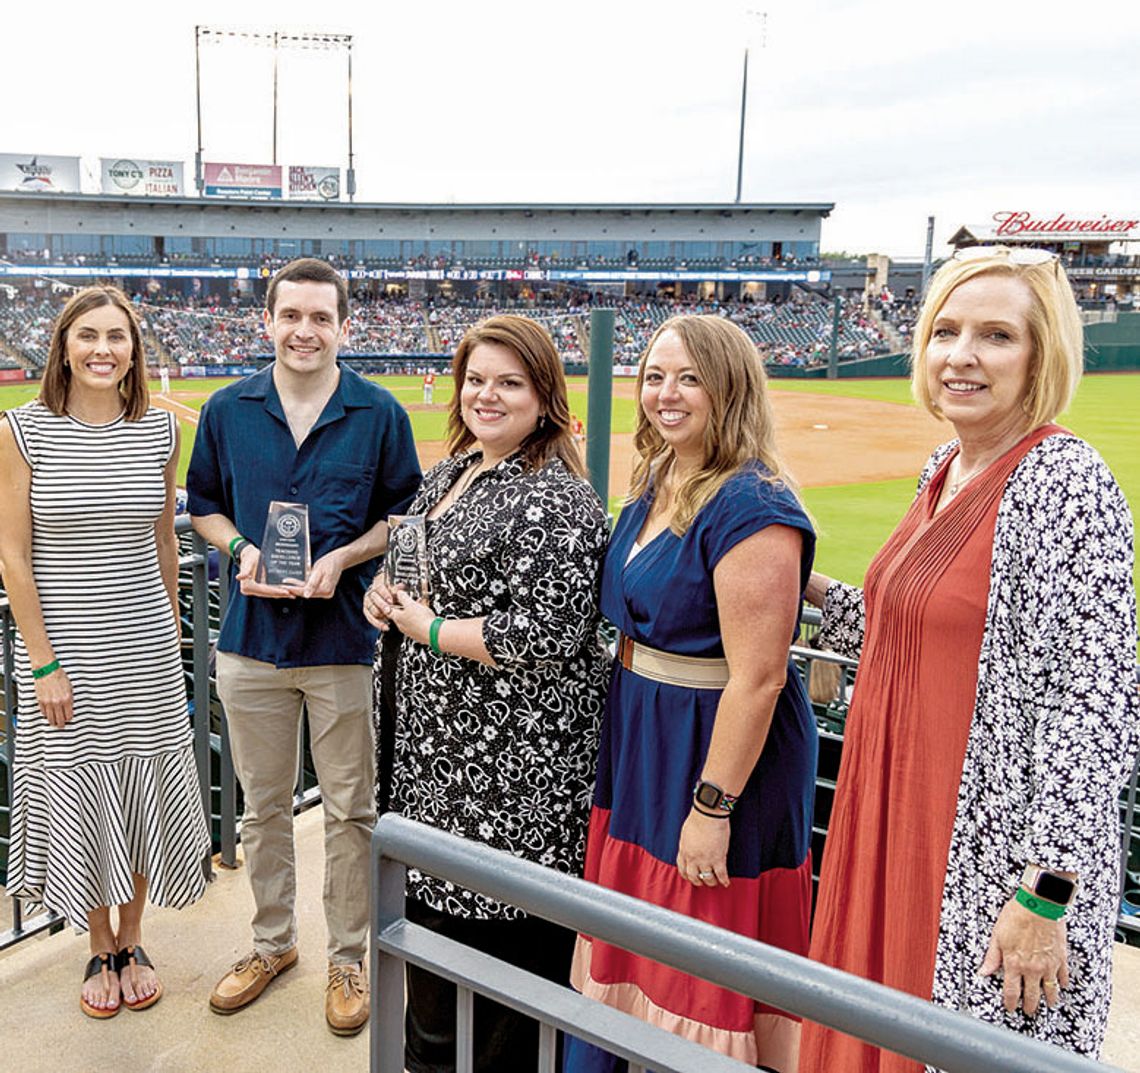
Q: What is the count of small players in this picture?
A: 3